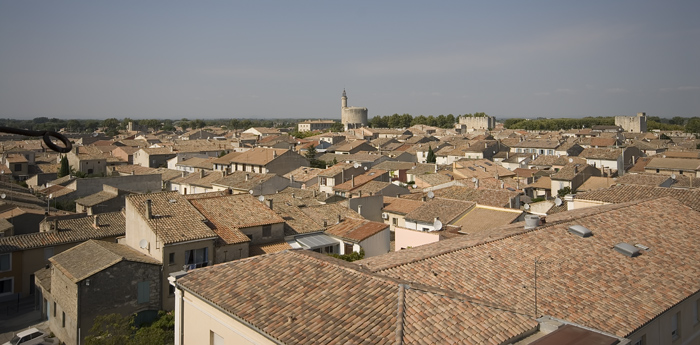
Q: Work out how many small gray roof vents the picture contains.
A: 2